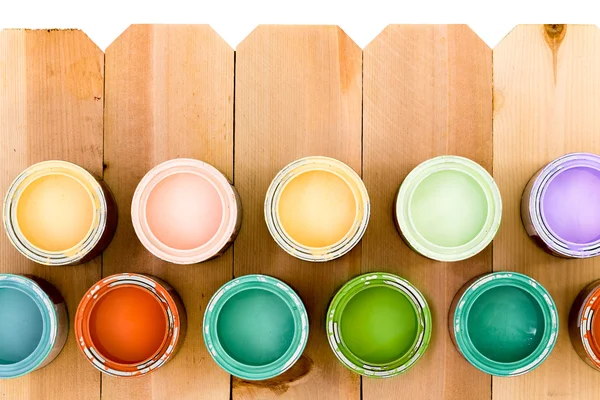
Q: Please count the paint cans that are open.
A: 11